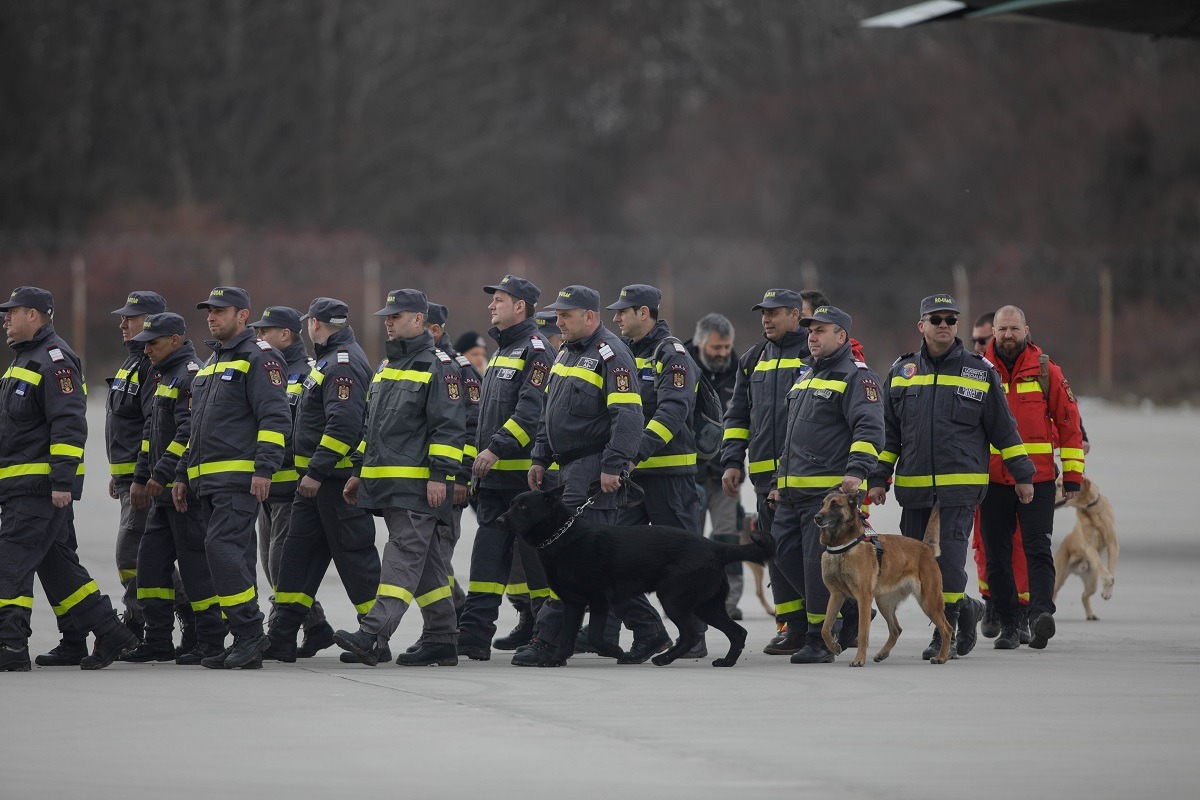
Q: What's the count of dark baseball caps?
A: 15